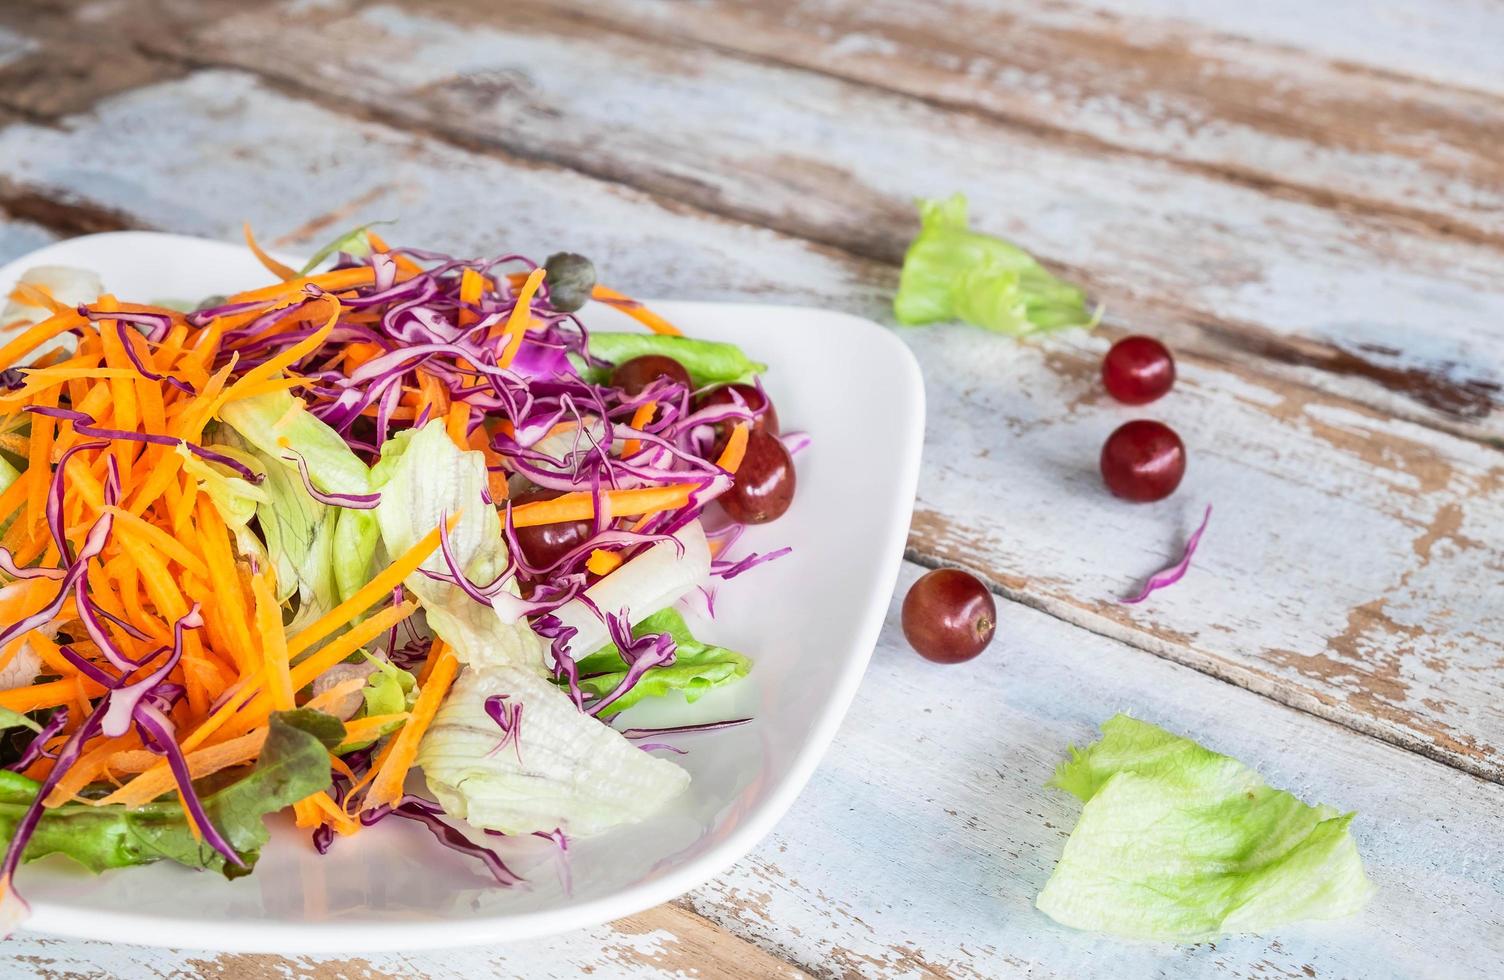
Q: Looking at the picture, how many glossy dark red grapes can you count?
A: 7